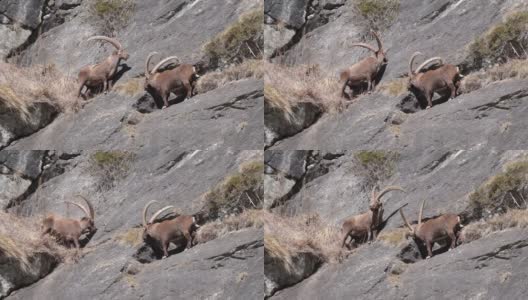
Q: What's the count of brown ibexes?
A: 8